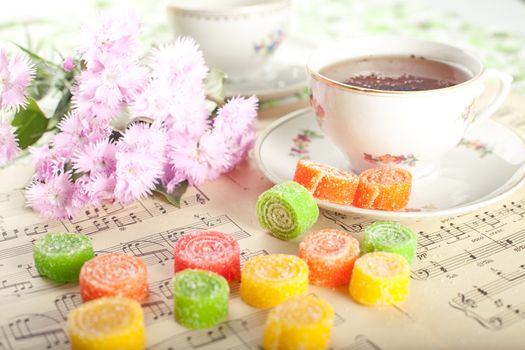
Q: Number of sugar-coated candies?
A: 13